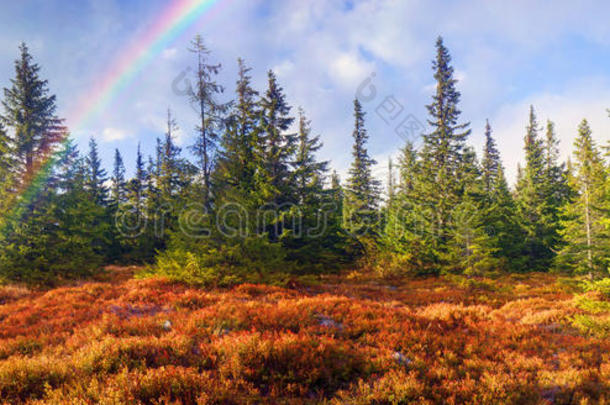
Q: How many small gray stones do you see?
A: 3